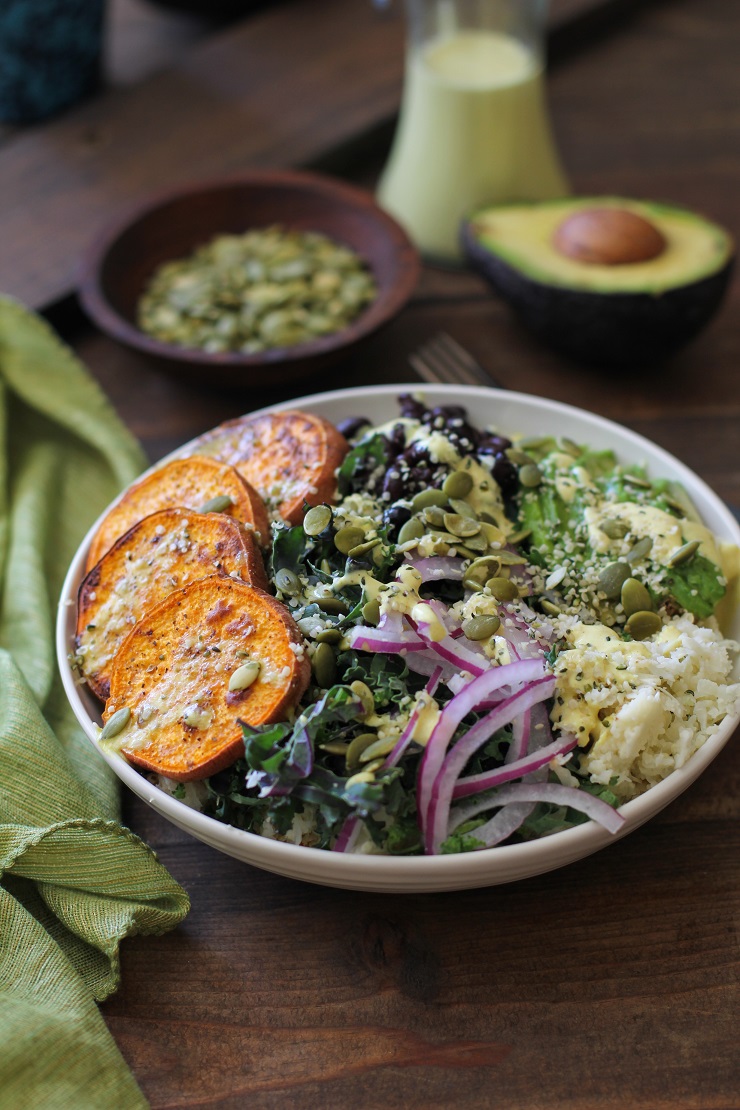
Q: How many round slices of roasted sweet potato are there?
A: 4